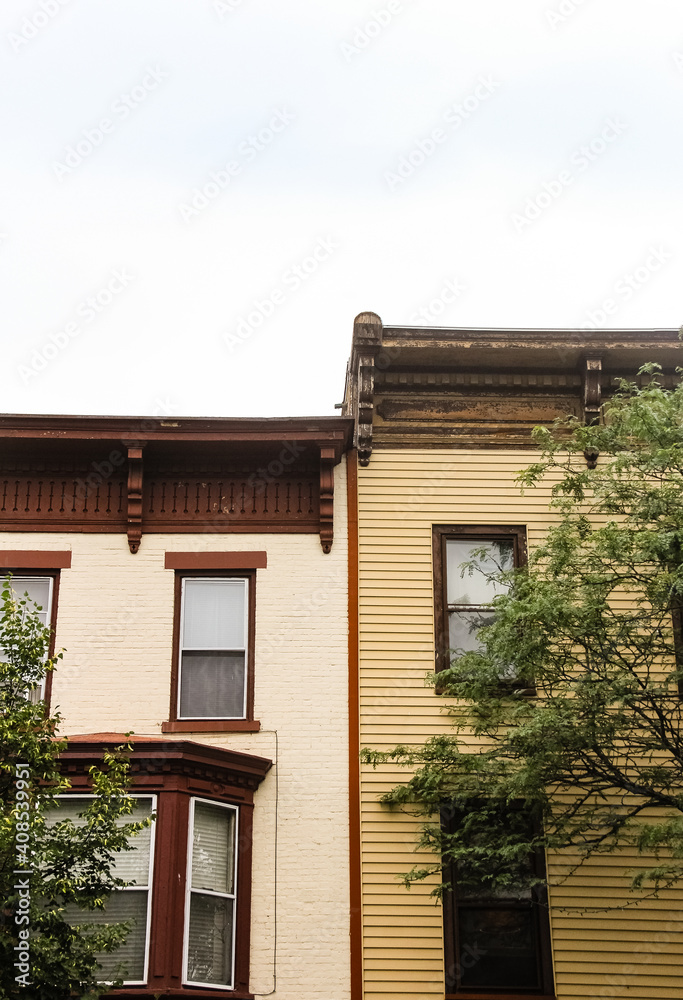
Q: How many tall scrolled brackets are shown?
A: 4